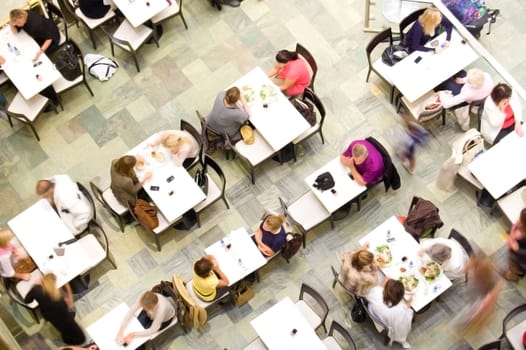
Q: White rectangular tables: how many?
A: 12